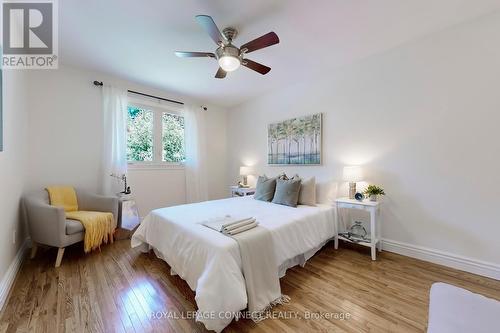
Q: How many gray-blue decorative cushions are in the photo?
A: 2